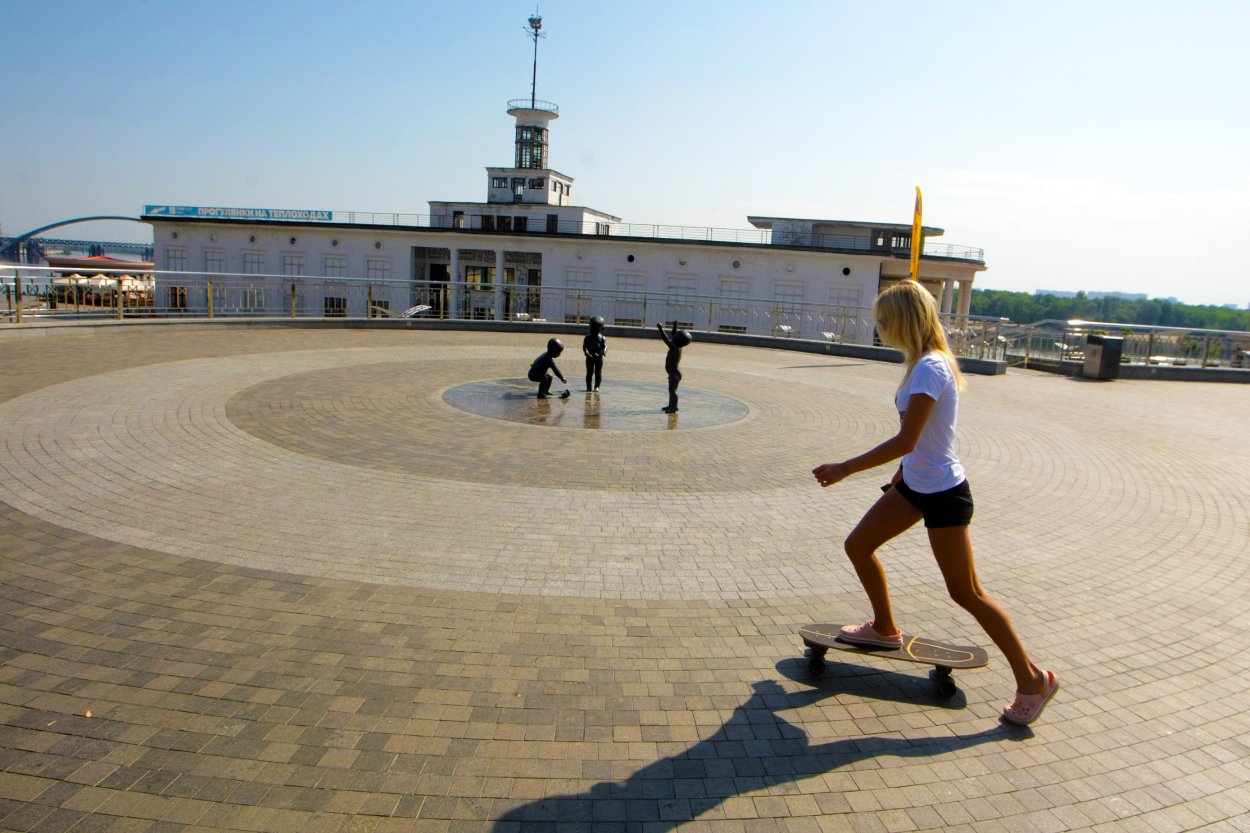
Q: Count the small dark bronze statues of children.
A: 3